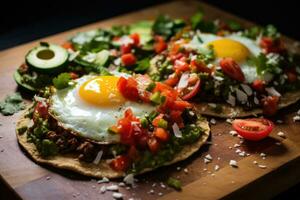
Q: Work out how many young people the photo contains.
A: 0